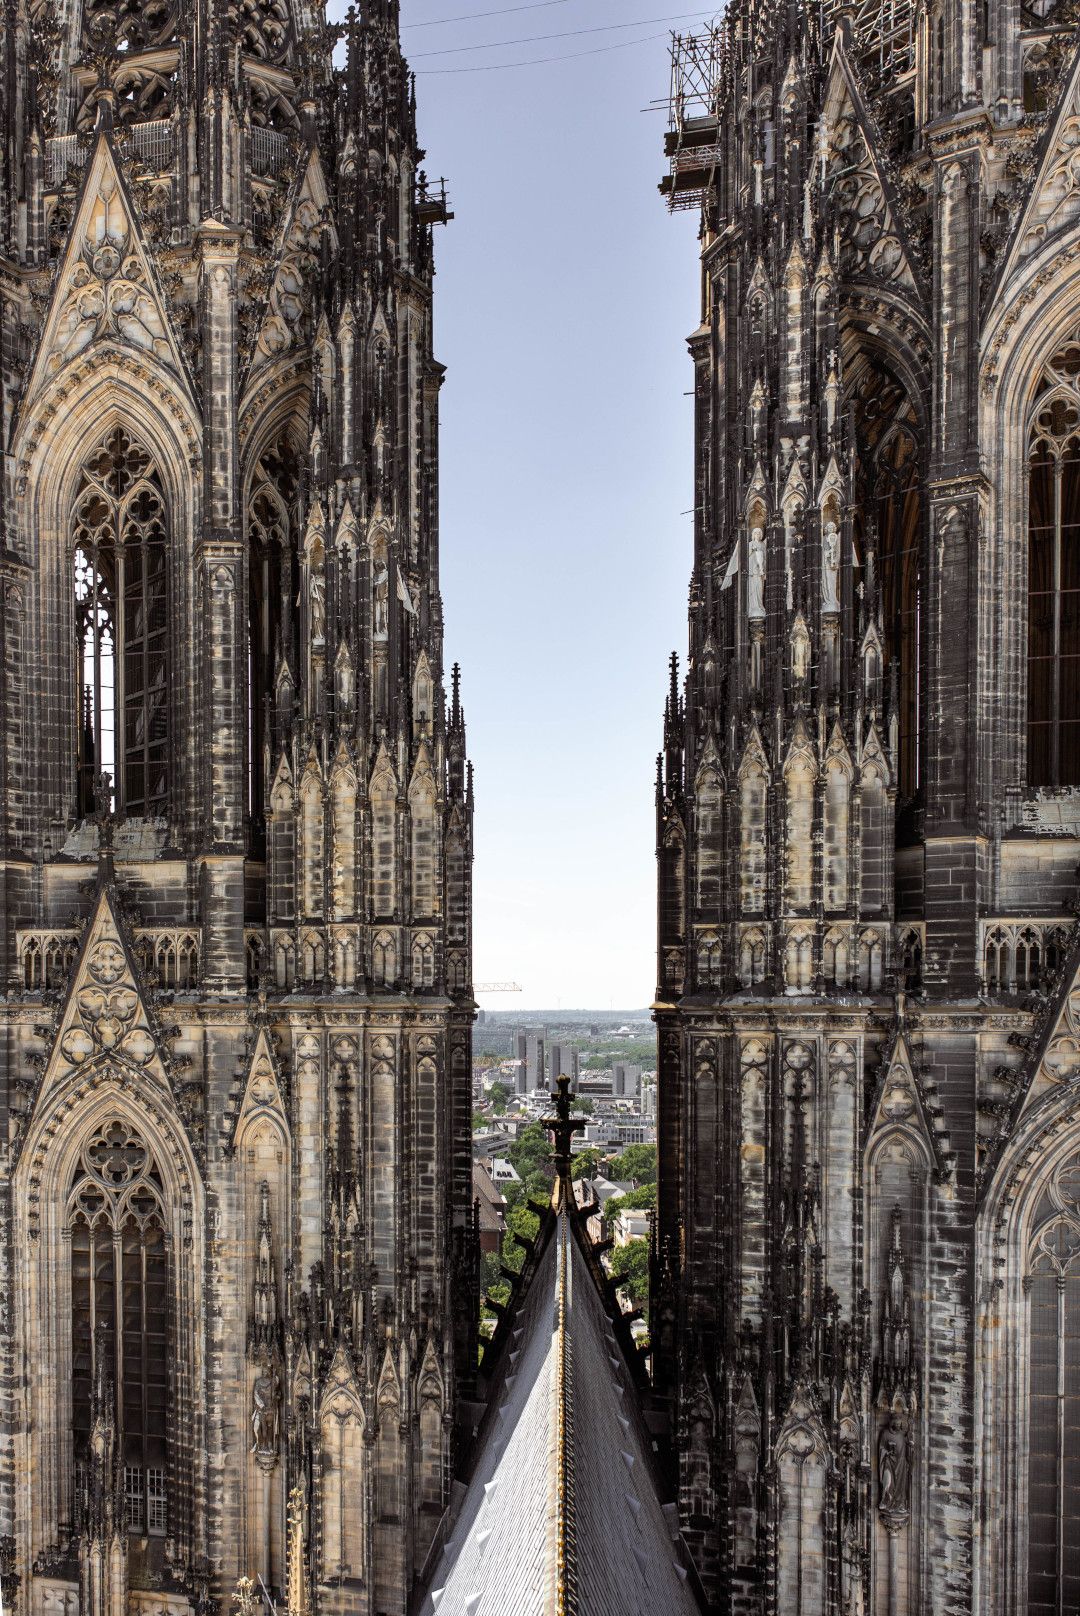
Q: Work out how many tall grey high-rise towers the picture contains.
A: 3